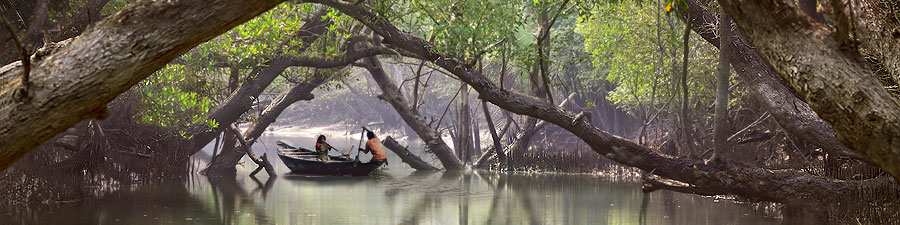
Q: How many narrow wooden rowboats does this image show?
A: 1